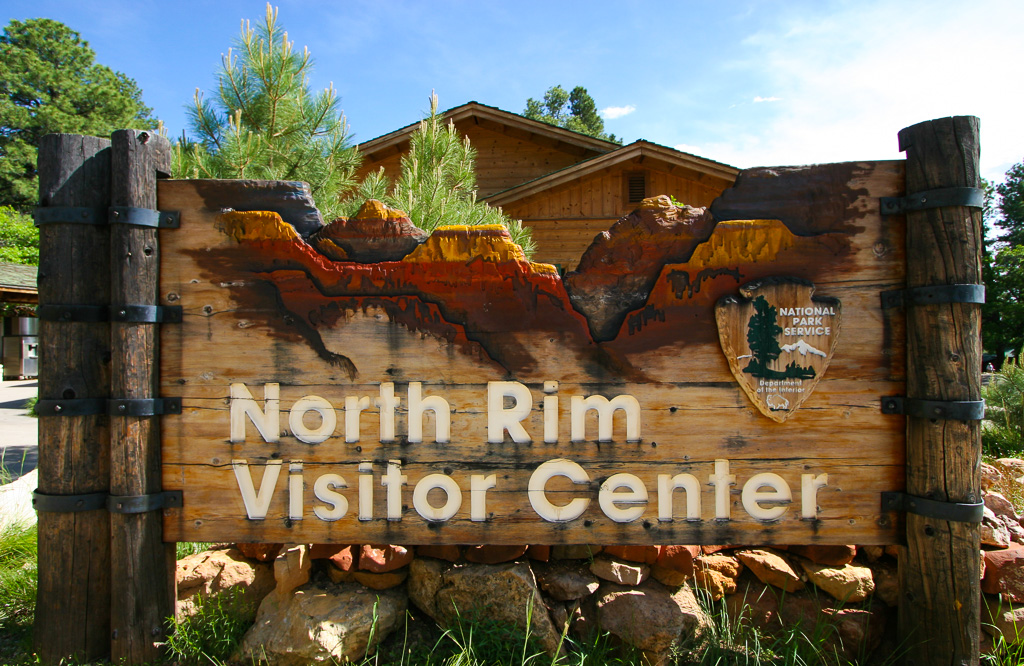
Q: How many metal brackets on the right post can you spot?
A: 4